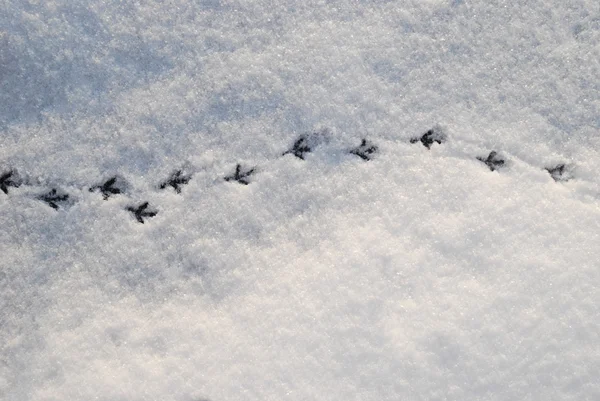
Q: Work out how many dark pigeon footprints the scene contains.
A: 11